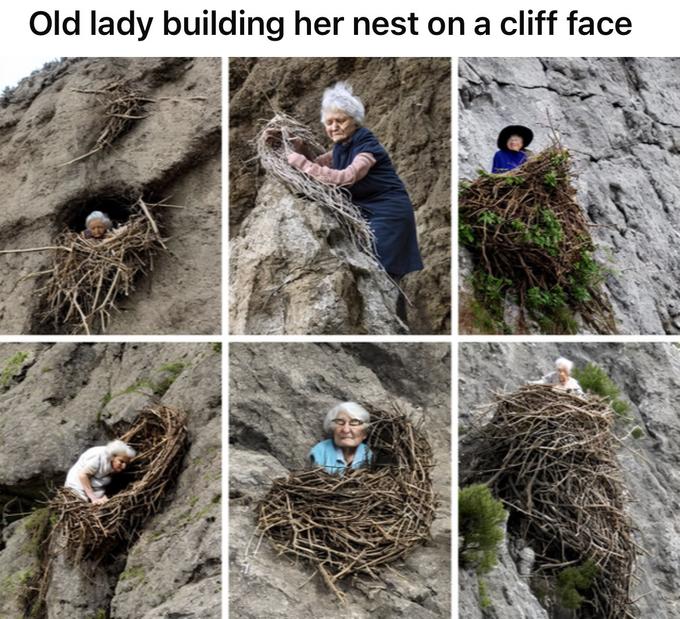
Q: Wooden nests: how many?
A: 6